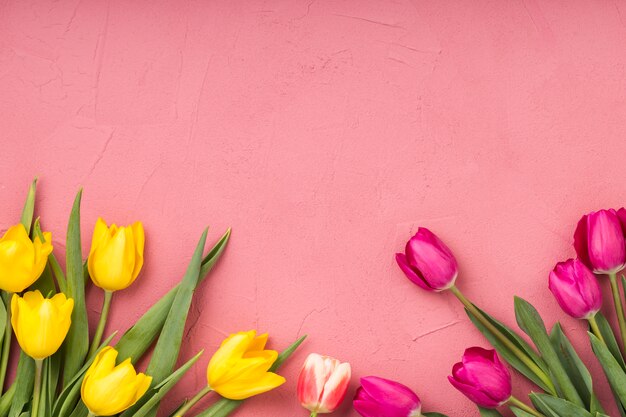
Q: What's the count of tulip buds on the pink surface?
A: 11